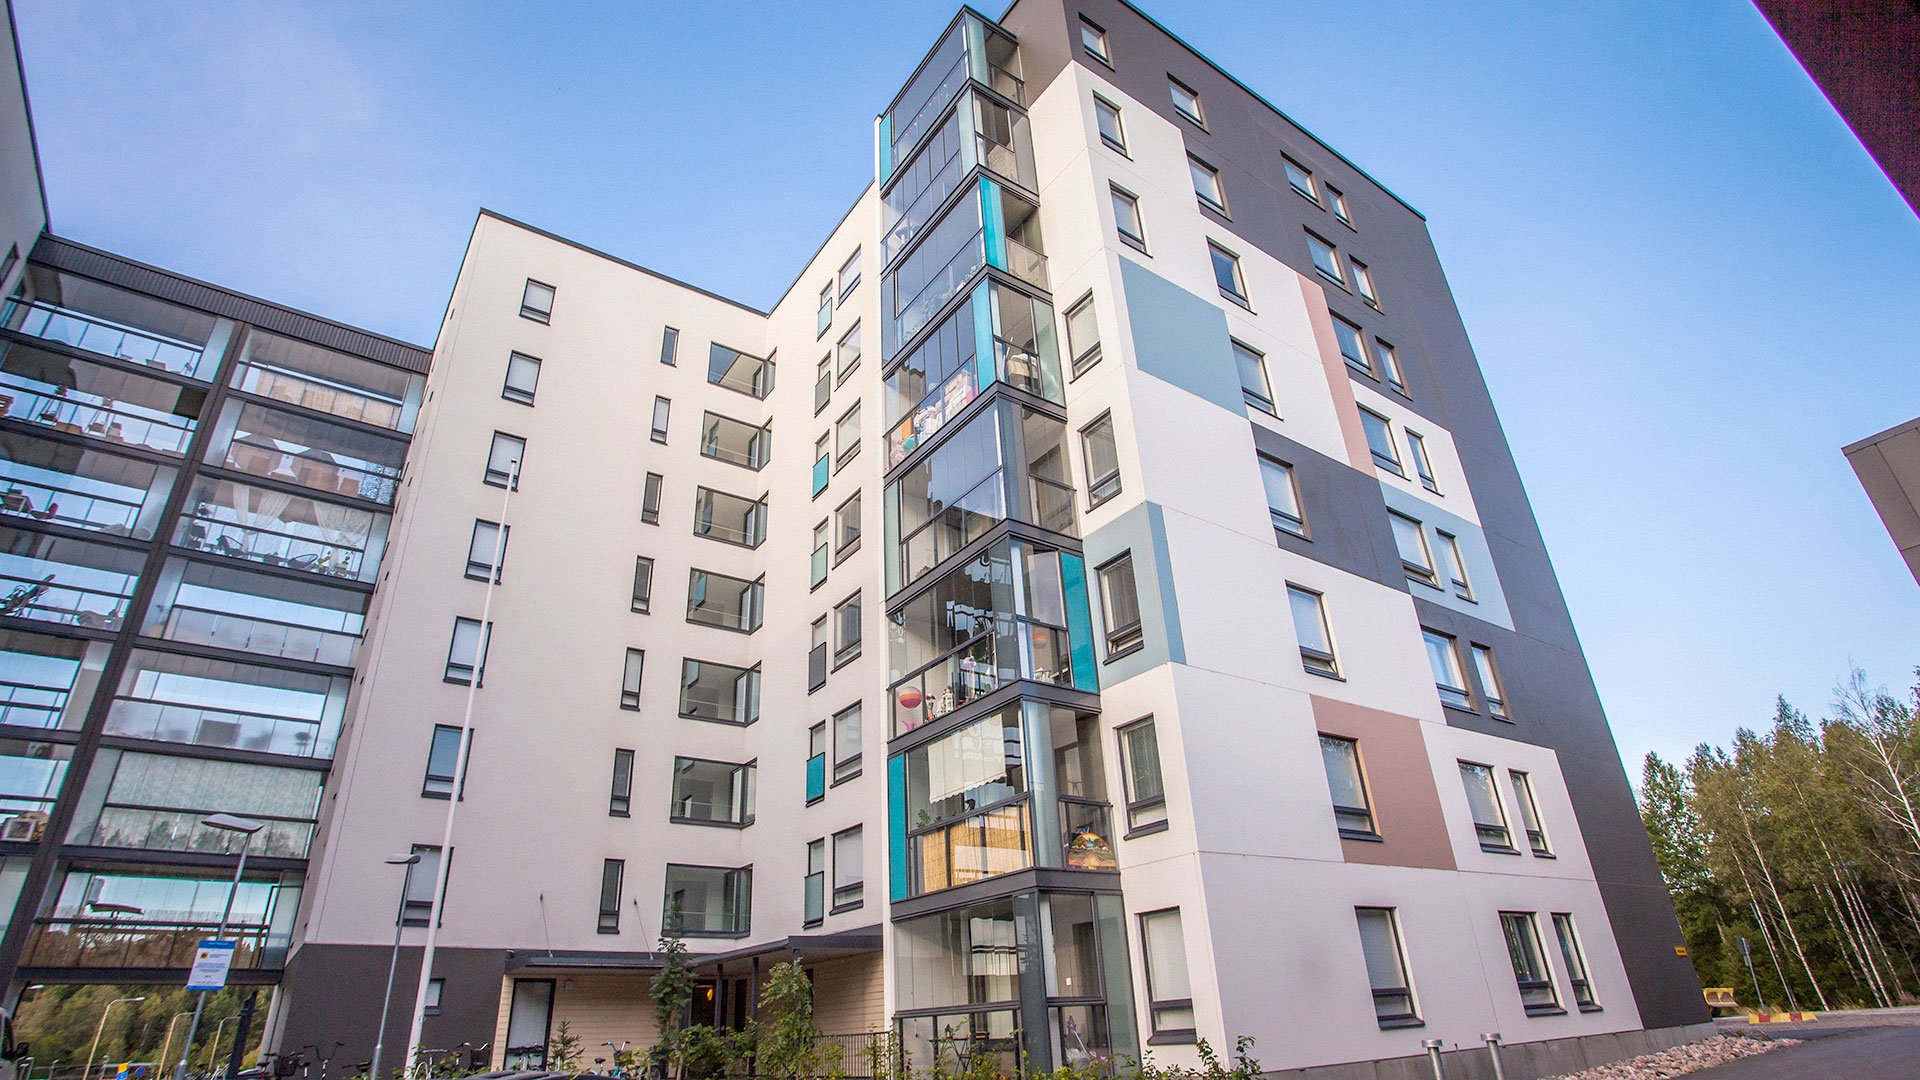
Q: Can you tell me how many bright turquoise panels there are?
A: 7